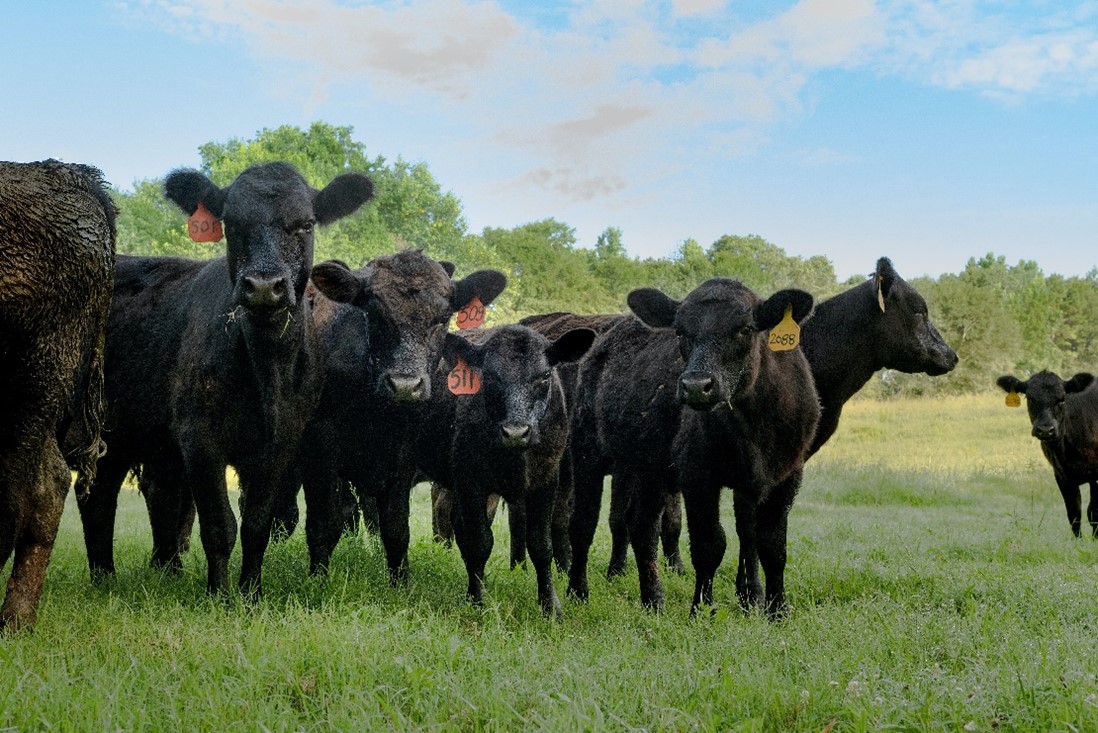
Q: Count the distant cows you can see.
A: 1